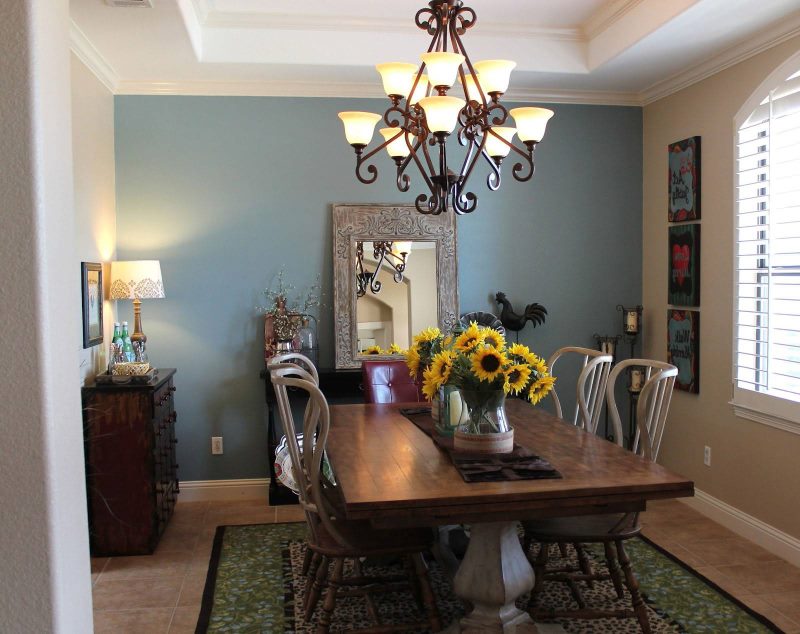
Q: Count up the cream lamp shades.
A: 11